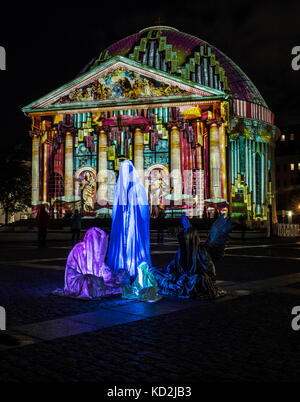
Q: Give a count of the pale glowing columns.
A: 6